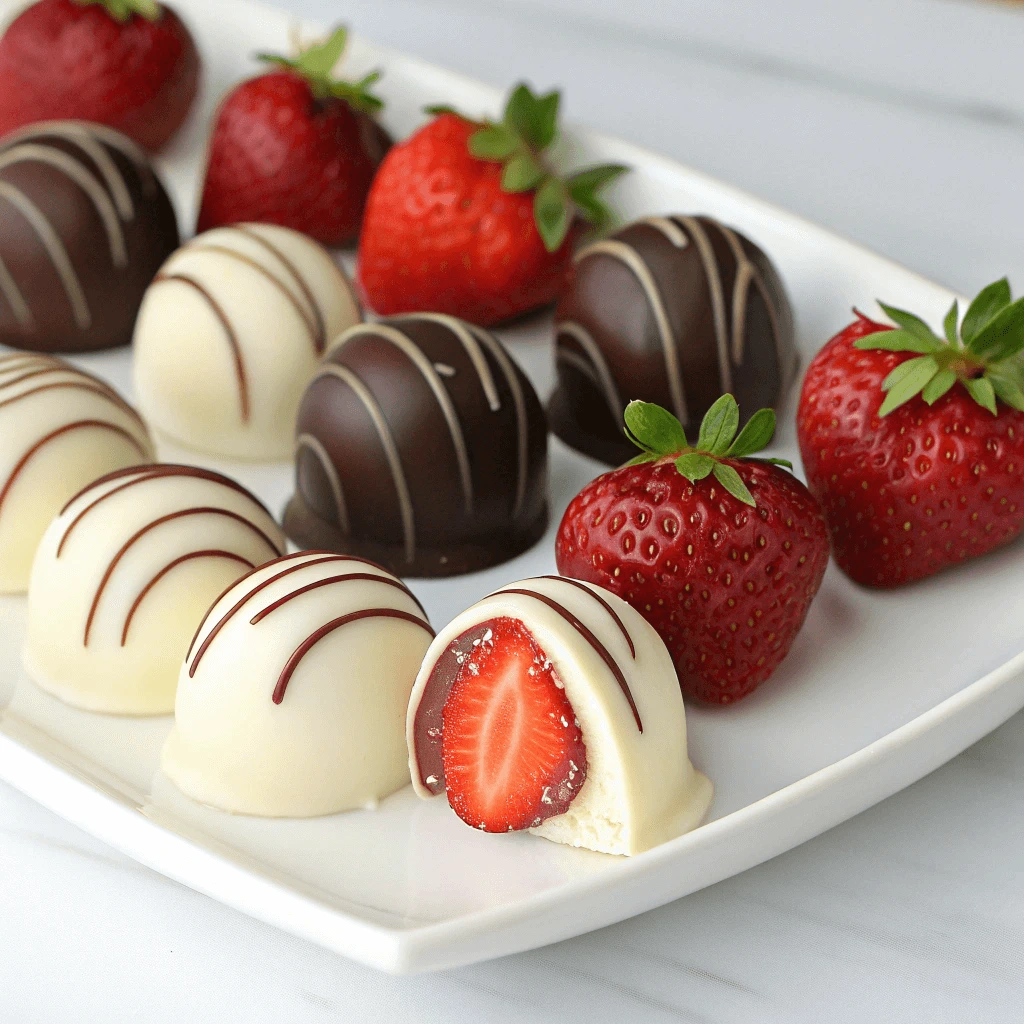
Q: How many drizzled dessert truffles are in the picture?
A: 8